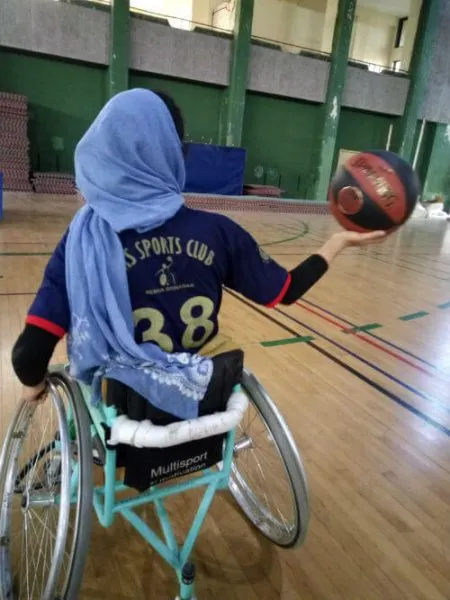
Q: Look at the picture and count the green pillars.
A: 4